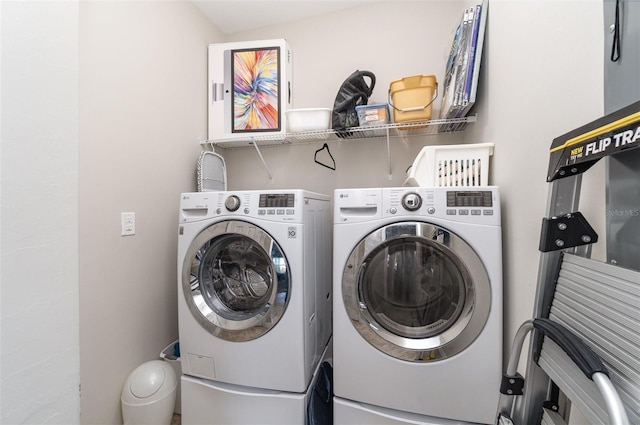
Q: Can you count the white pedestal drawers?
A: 2